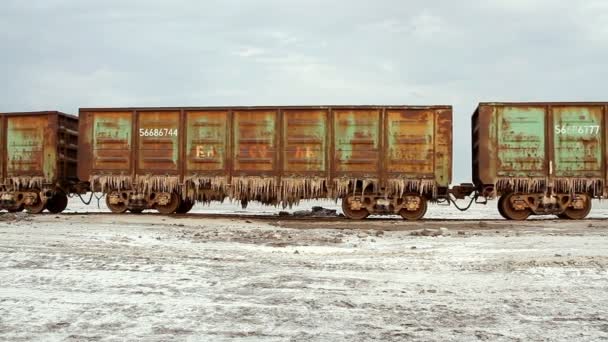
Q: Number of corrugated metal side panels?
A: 10